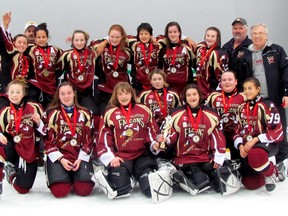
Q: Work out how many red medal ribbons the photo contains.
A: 14